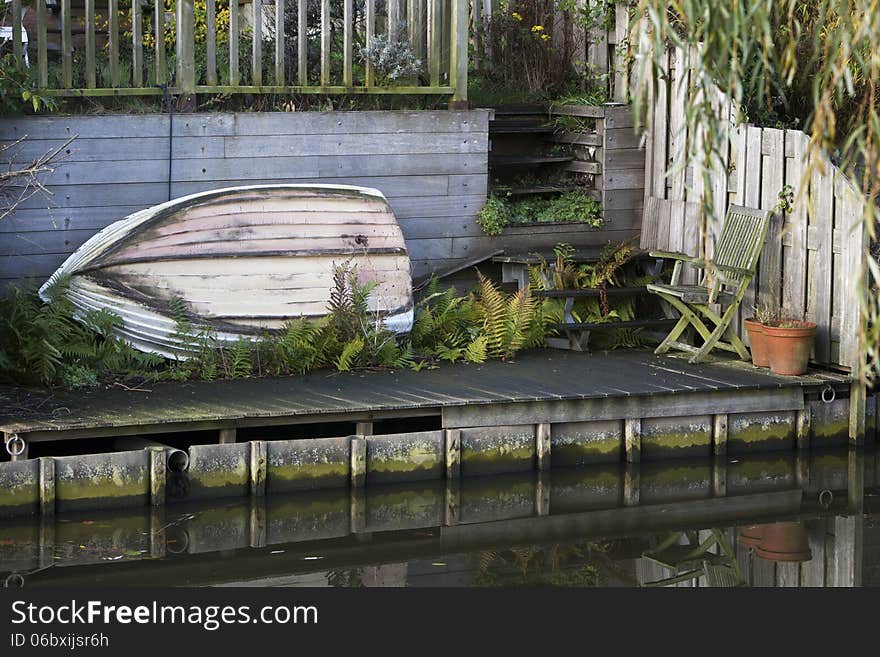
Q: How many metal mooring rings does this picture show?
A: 2